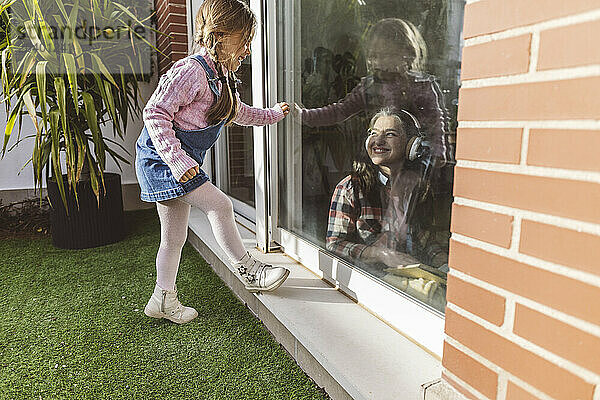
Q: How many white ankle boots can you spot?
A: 2